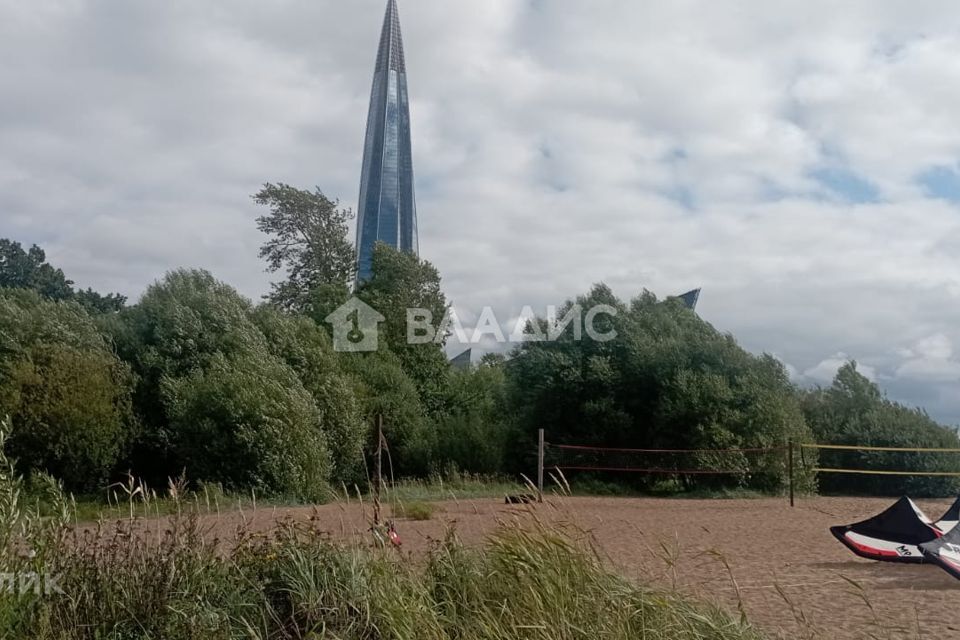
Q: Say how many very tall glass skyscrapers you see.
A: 1